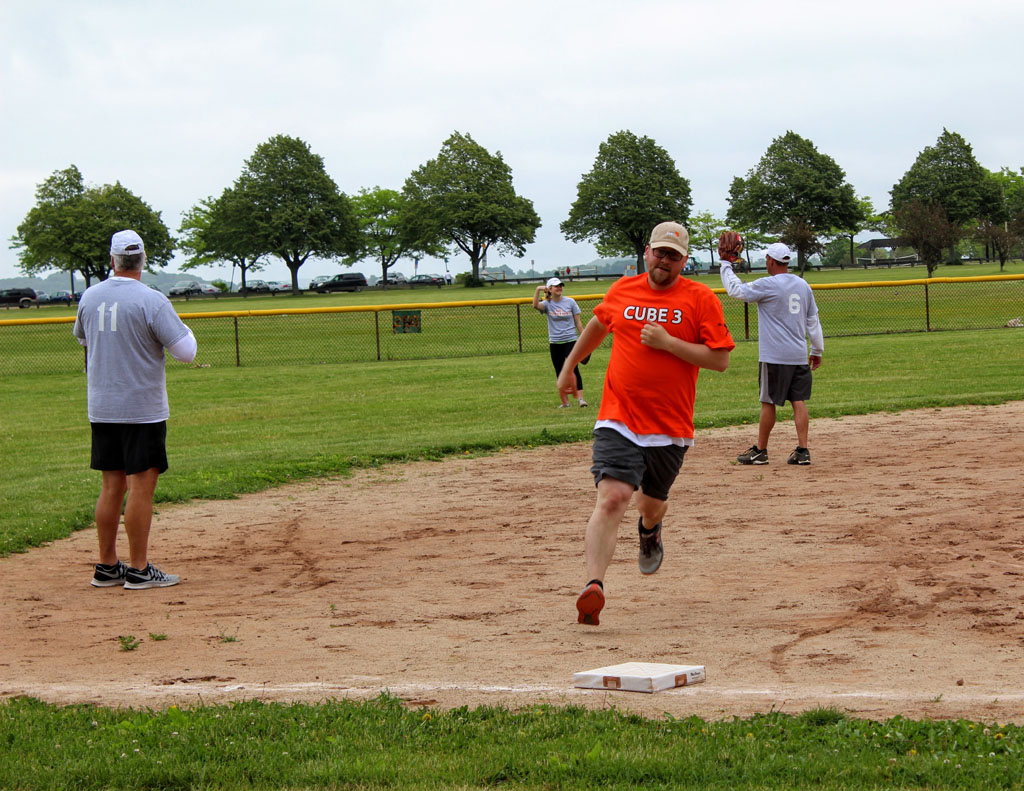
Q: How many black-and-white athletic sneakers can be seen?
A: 4